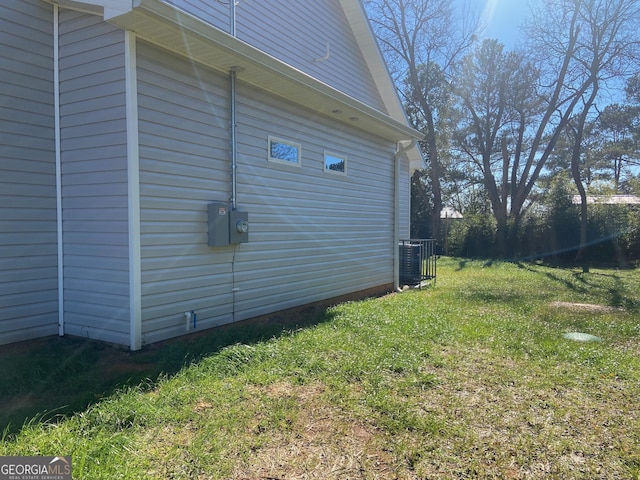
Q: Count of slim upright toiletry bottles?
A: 0